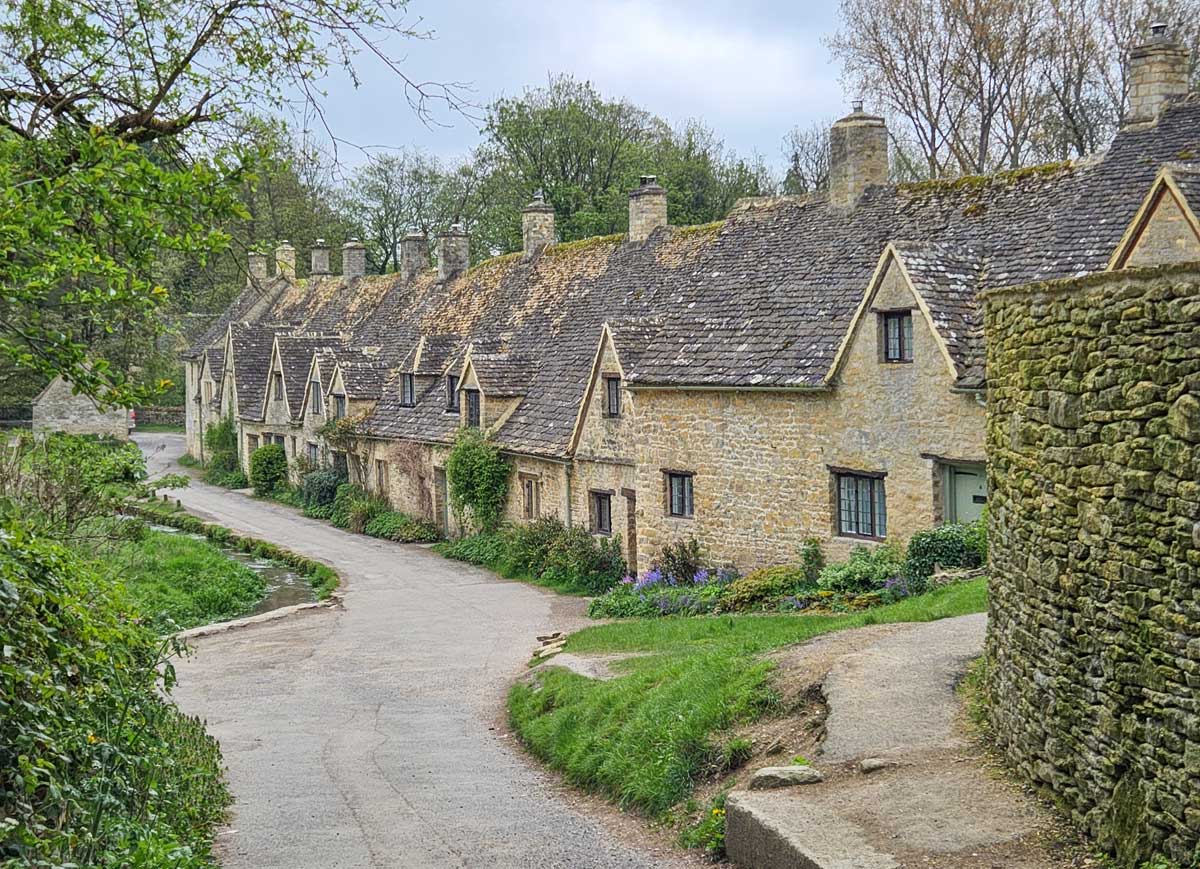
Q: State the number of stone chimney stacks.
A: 10